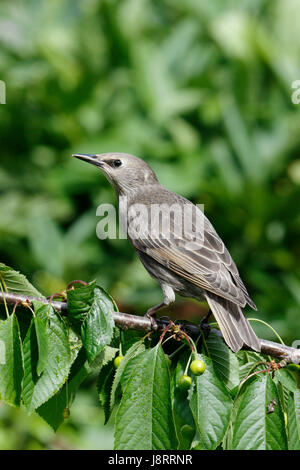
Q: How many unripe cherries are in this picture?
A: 3